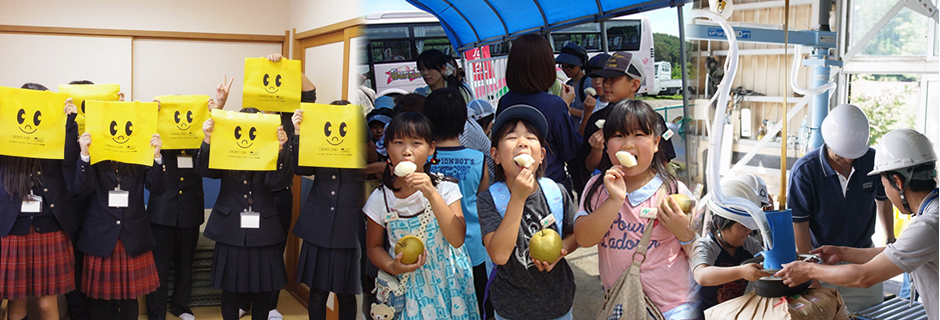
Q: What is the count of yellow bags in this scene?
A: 7